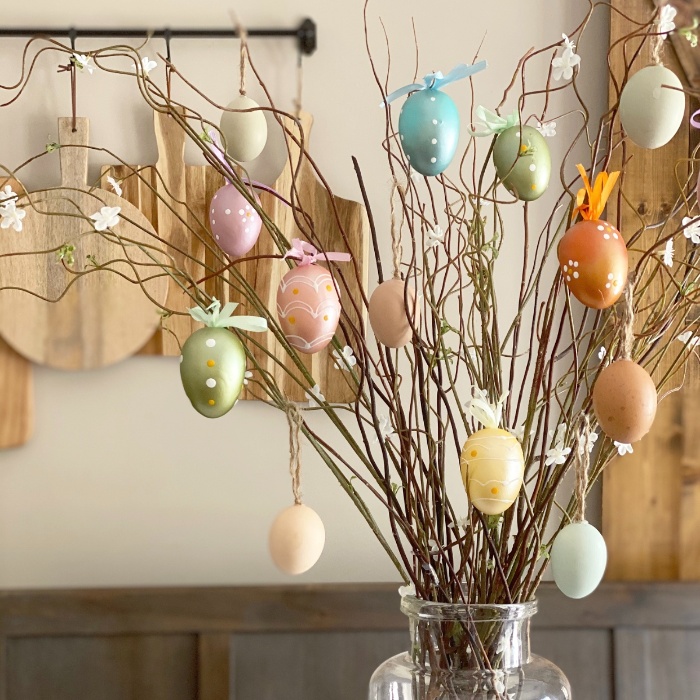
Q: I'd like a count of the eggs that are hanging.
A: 13